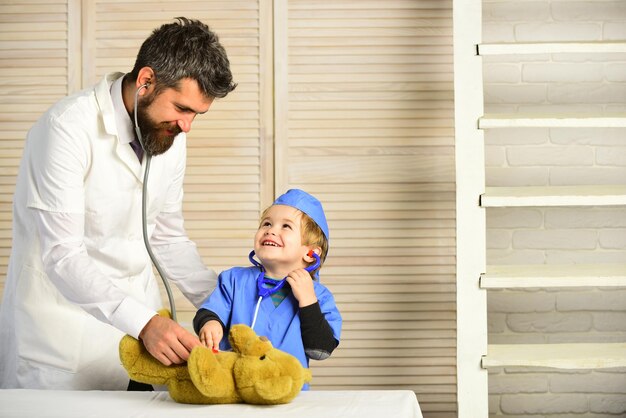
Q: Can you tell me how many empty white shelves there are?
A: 5